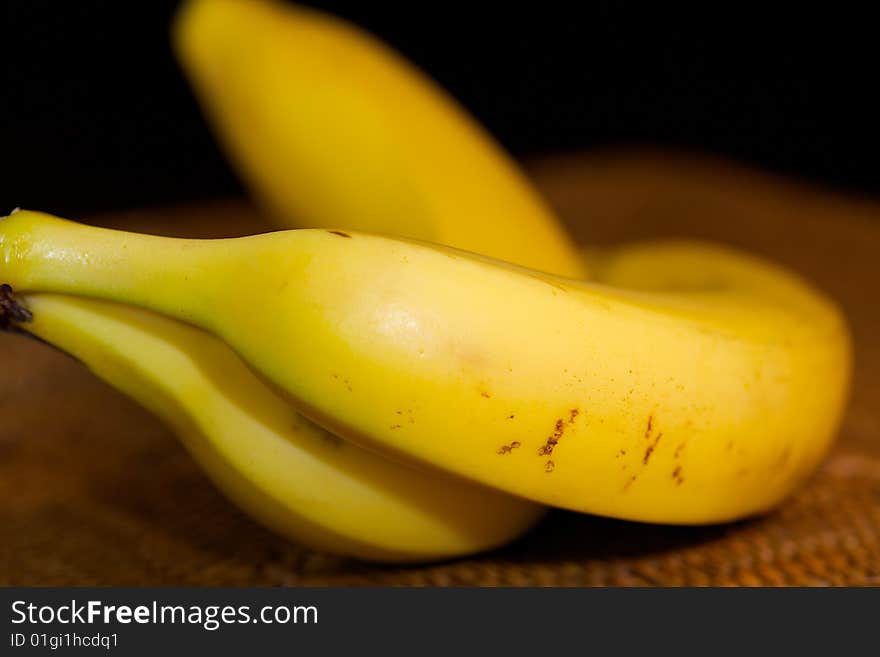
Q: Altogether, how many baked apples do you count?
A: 0